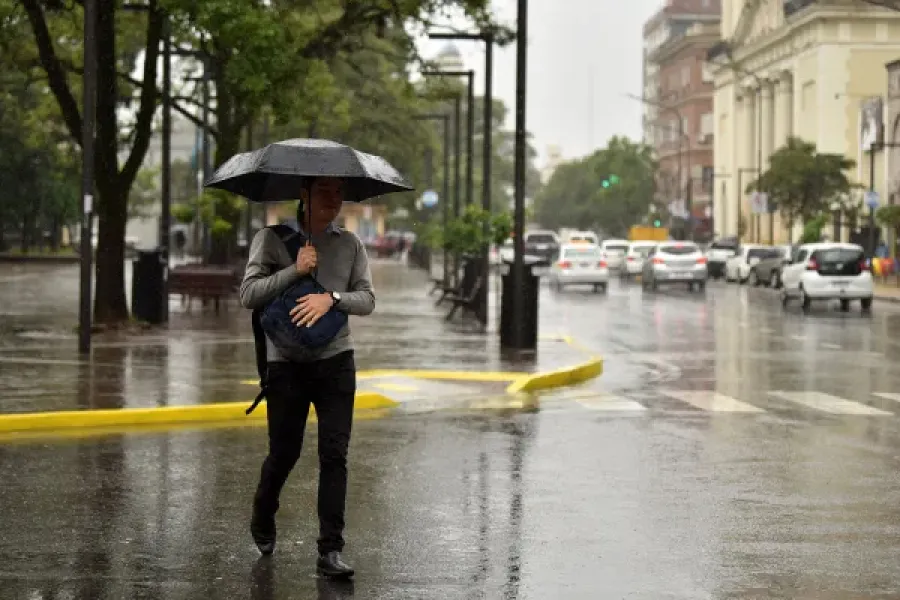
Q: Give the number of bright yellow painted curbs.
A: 2